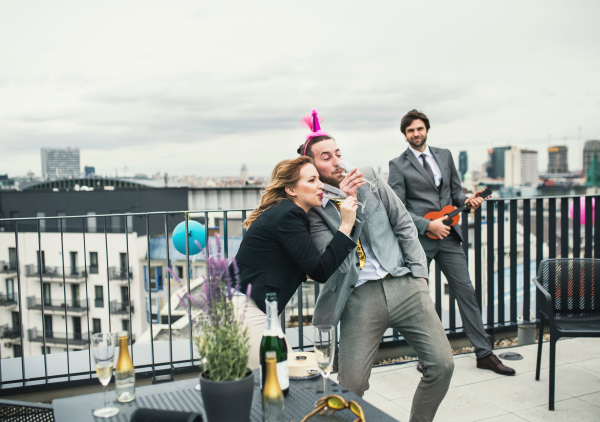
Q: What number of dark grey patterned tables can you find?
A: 1